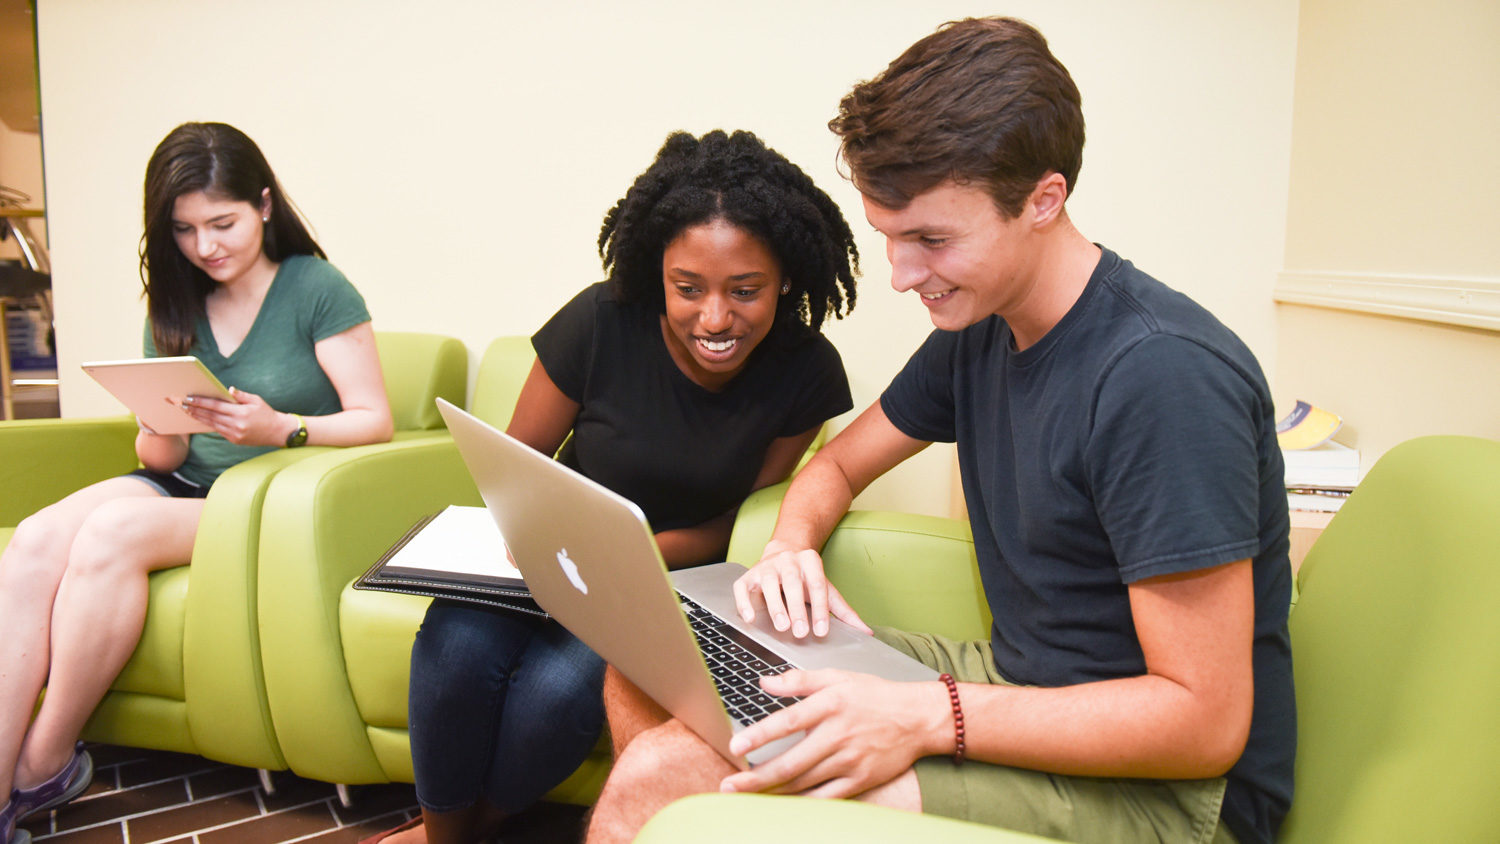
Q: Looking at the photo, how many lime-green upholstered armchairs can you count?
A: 3